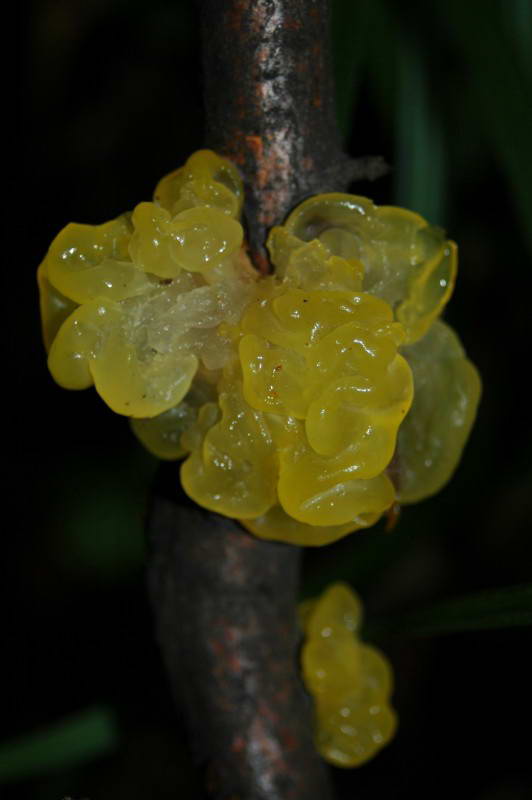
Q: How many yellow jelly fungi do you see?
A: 2